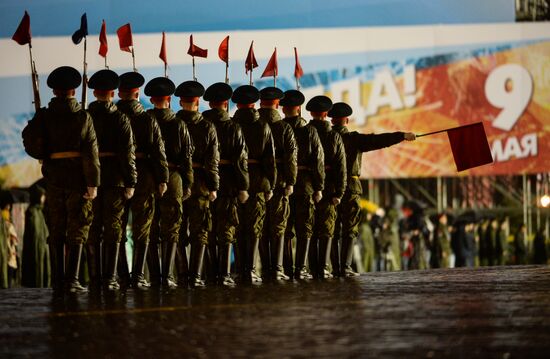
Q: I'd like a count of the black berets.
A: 11